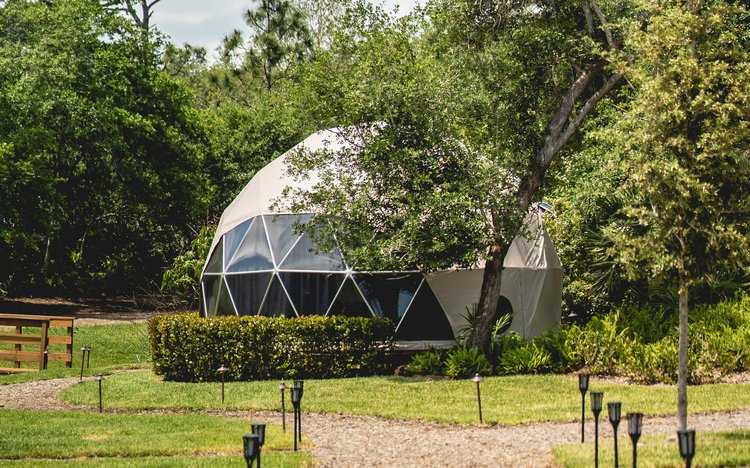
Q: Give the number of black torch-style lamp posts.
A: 9